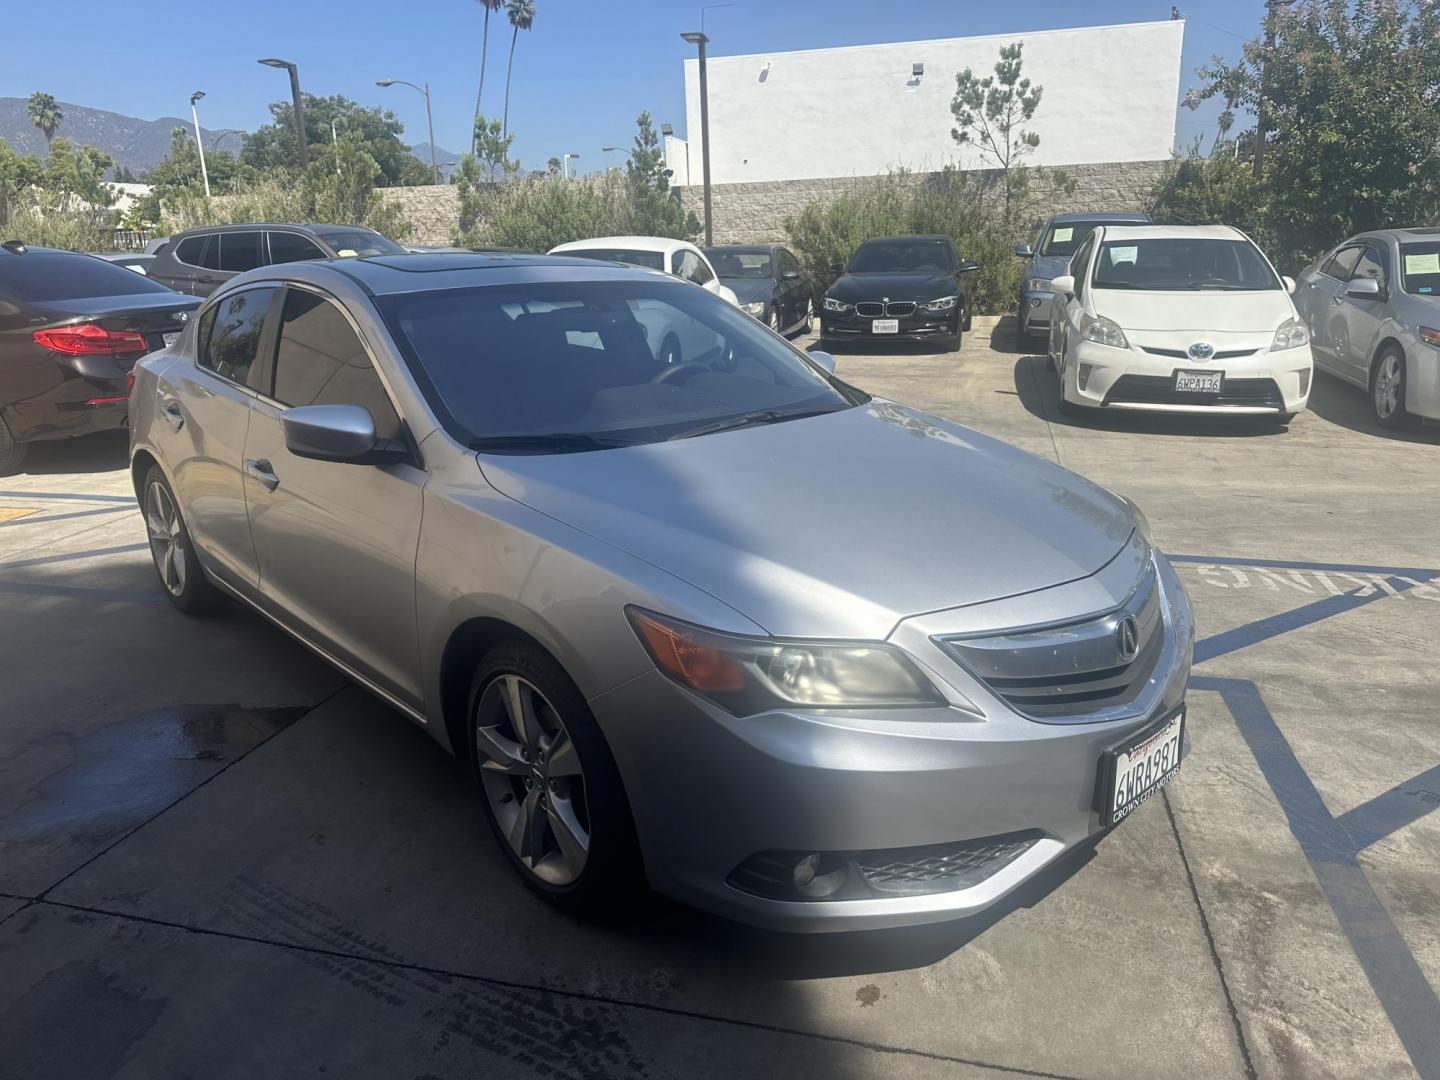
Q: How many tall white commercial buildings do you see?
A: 1